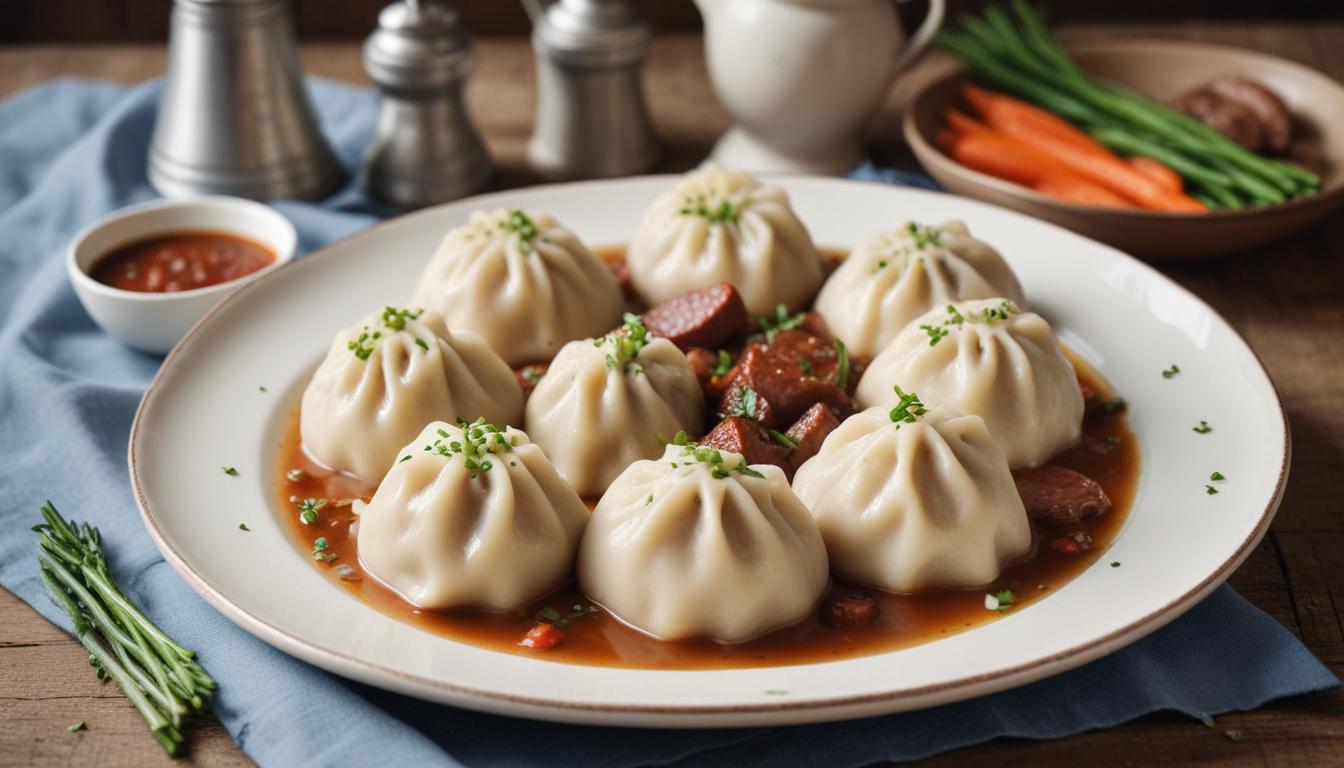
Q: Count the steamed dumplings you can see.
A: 9